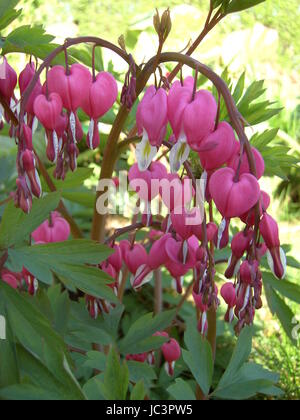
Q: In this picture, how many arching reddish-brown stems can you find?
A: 2